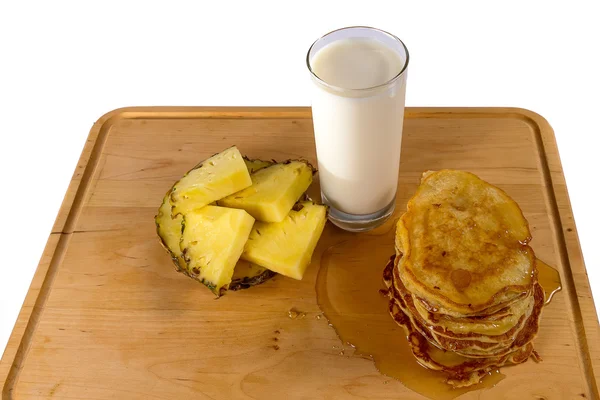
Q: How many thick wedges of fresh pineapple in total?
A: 4